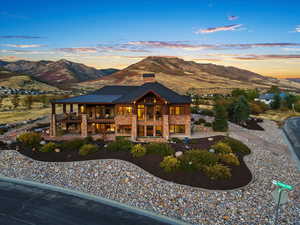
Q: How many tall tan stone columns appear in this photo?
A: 4